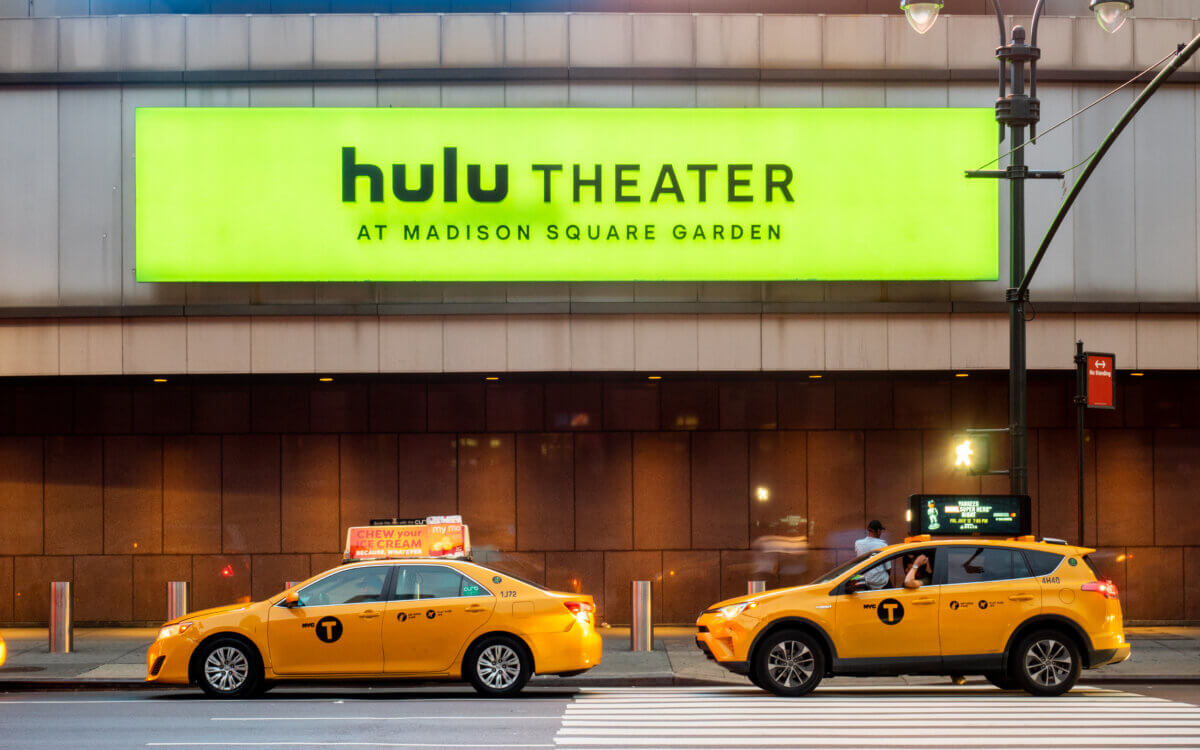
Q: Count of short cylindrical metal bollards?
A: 5